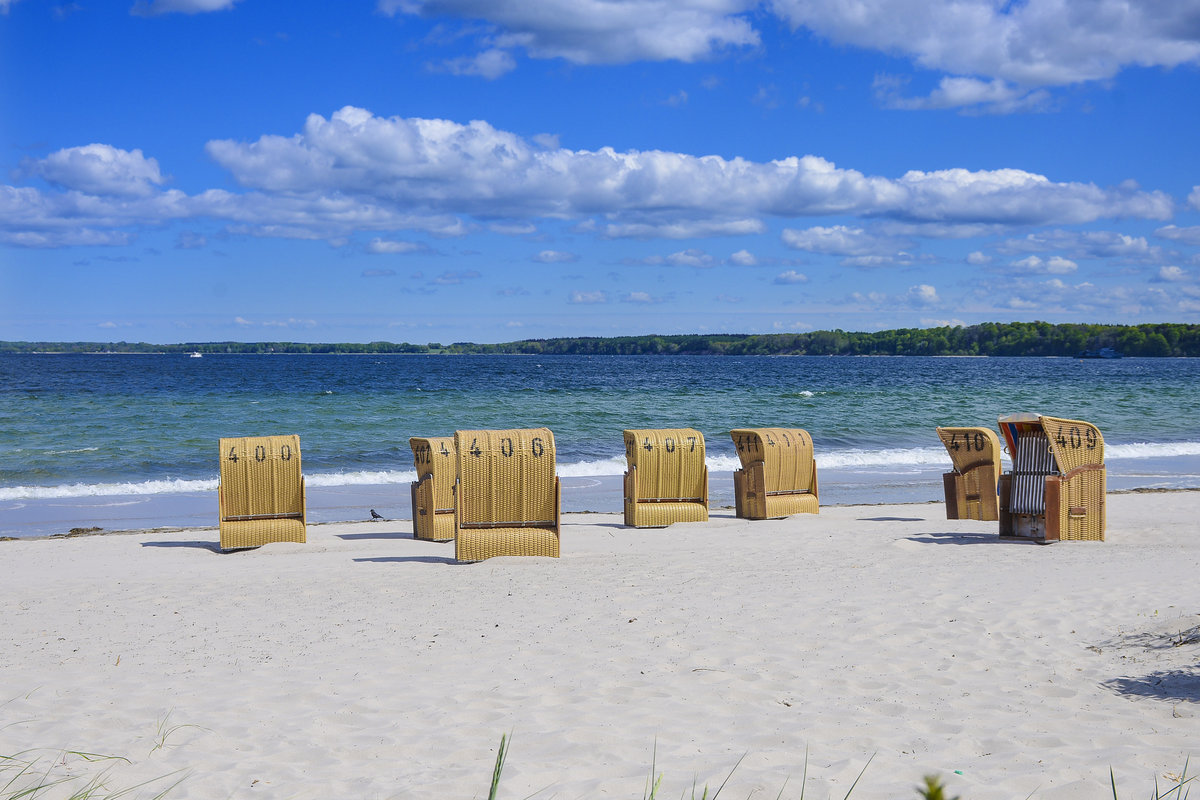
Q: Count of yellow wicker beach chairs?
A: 7